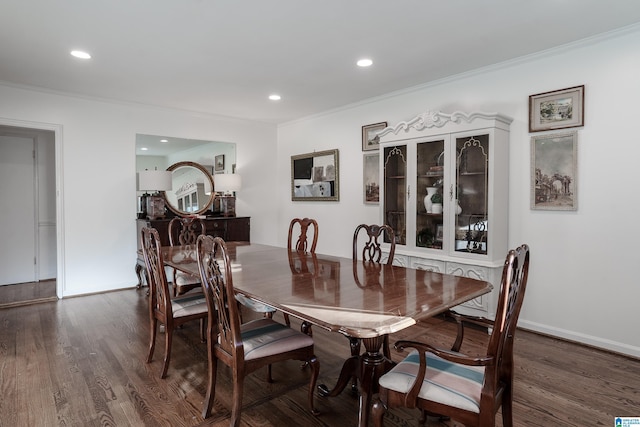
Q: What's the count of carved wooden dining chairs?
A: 6